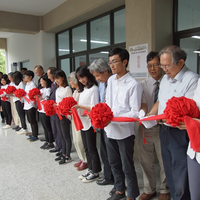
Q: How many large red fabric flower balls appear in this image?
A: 8